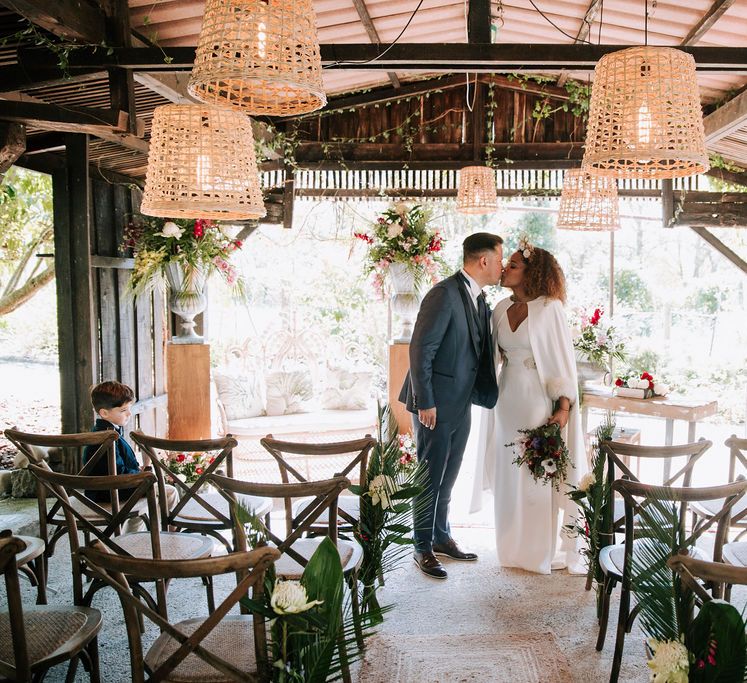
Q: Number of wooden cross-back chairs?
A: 13